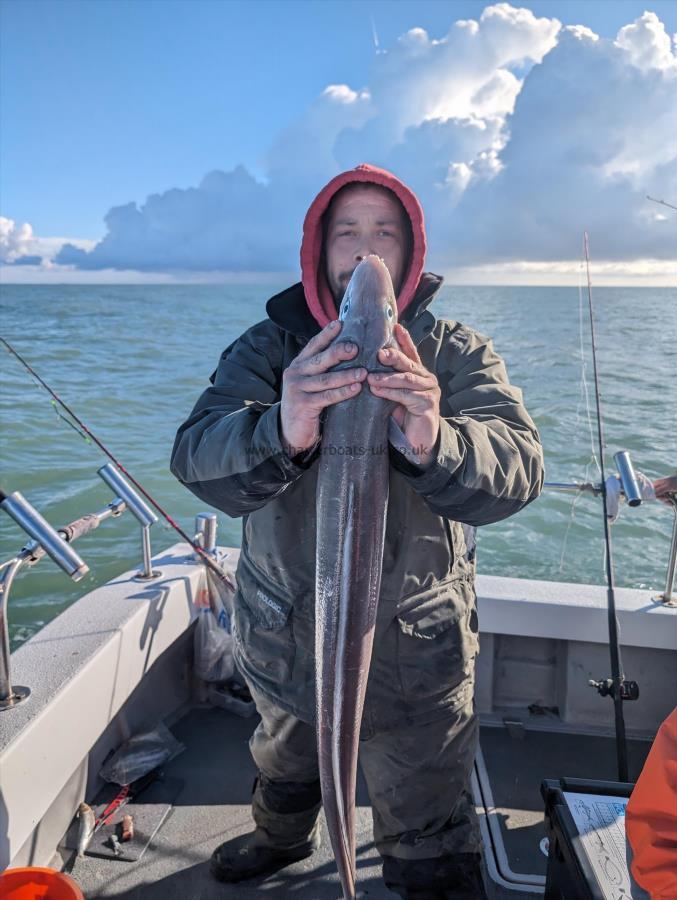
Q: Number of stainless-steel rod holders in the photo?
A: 3